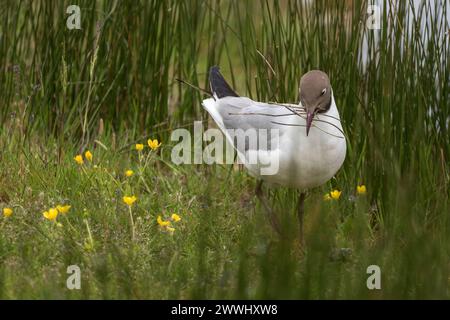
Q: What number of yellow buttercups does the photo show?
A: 13